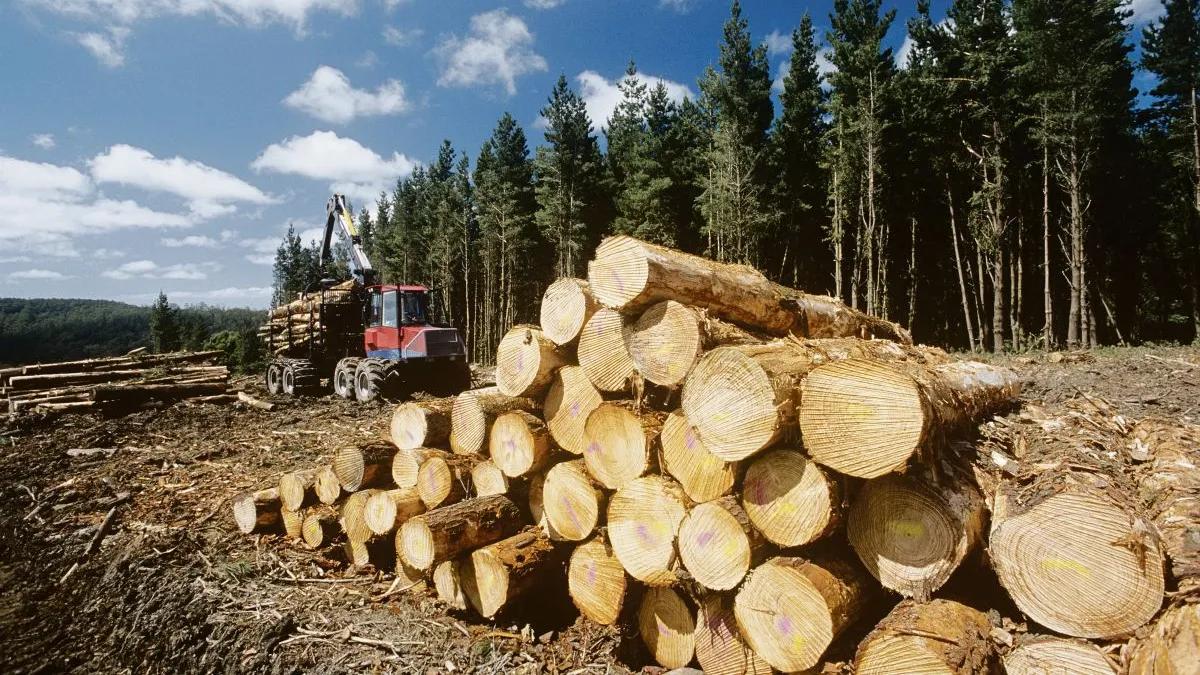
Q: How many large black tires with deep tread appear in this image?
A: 4